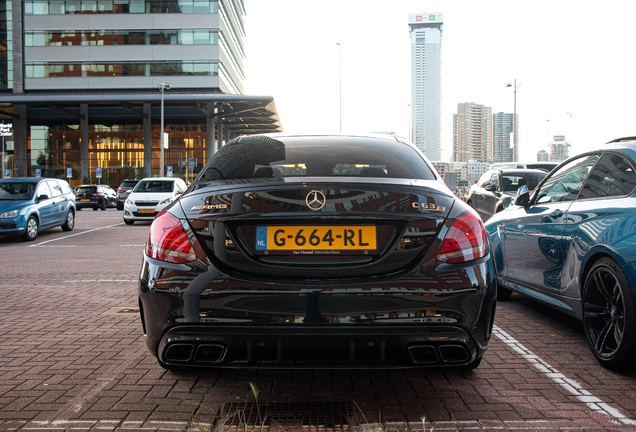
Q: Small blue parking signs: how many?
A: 5